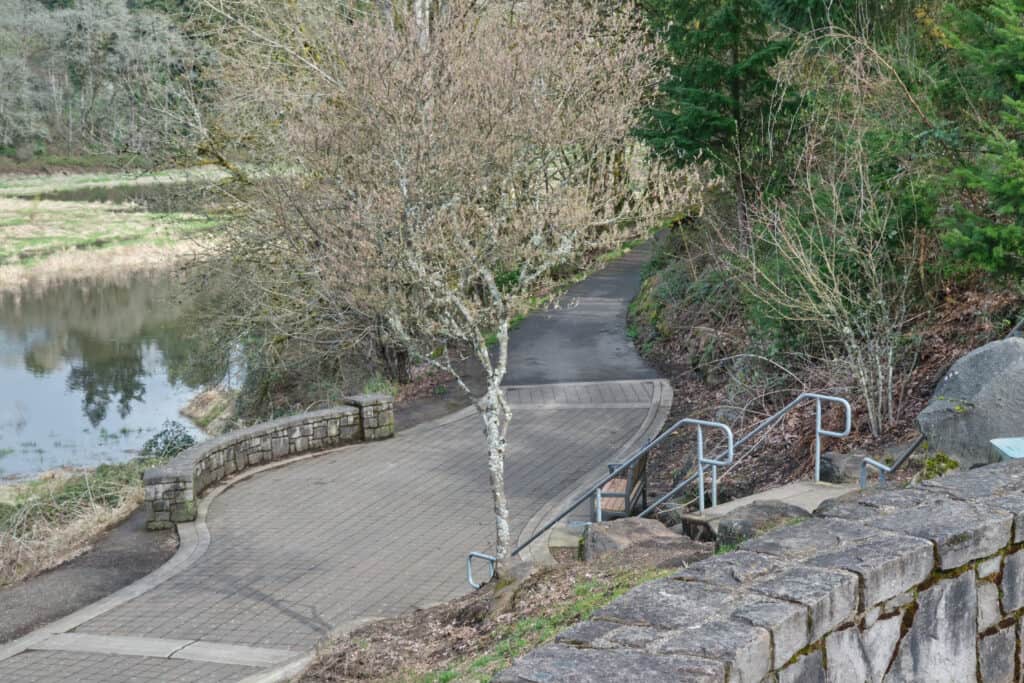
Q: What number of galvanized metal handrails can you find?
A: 3